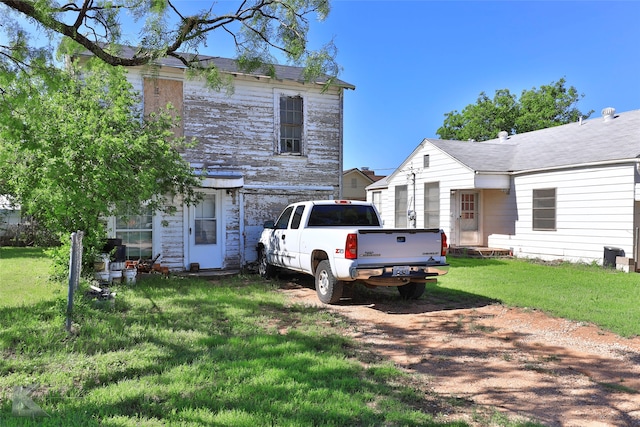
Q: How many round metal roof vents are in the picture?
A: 2